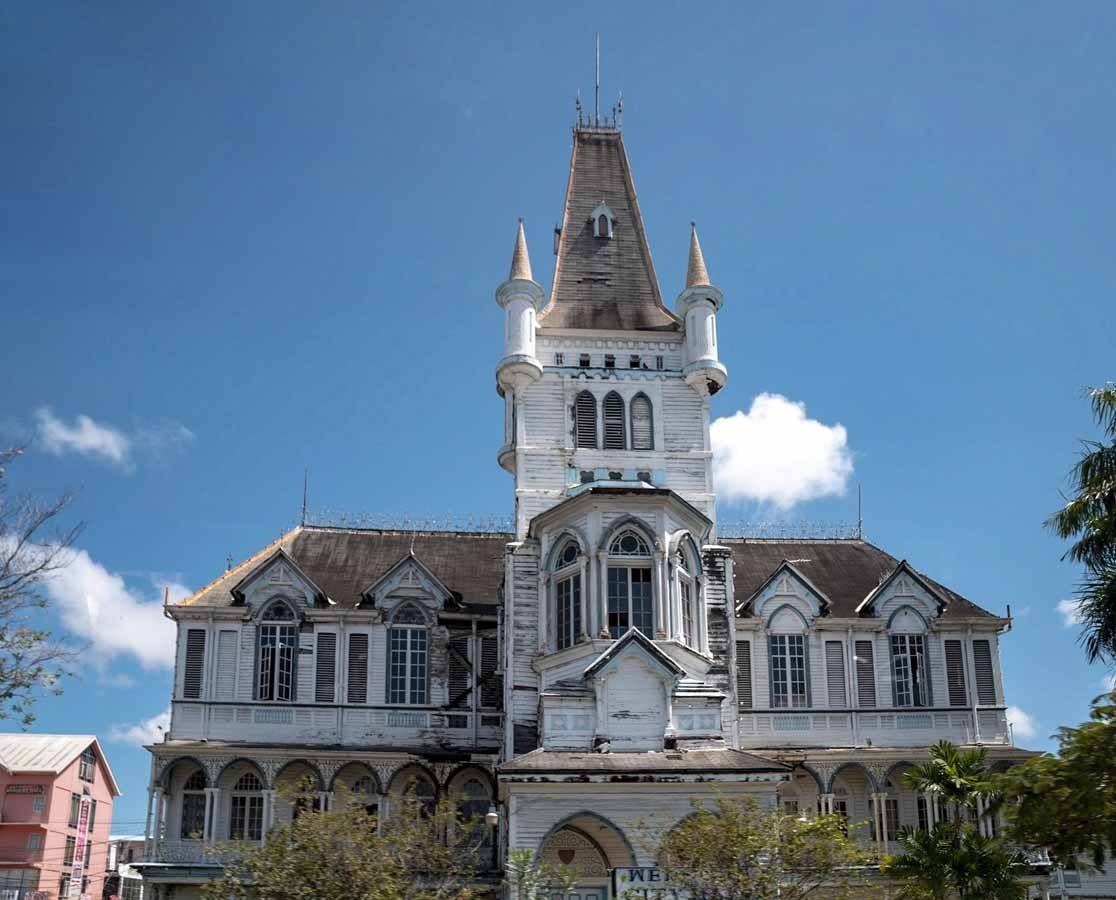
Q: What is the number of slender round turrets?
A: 2